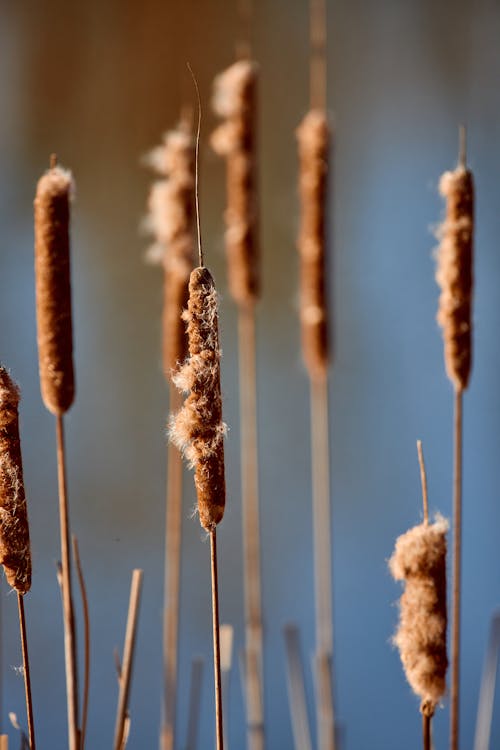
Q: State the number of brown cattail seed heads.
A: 8